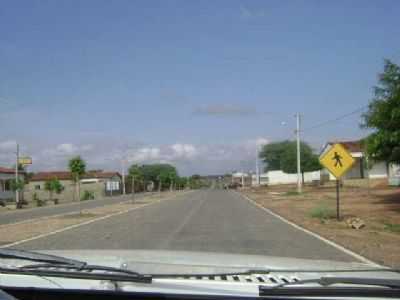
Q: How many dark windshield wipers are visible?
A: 2